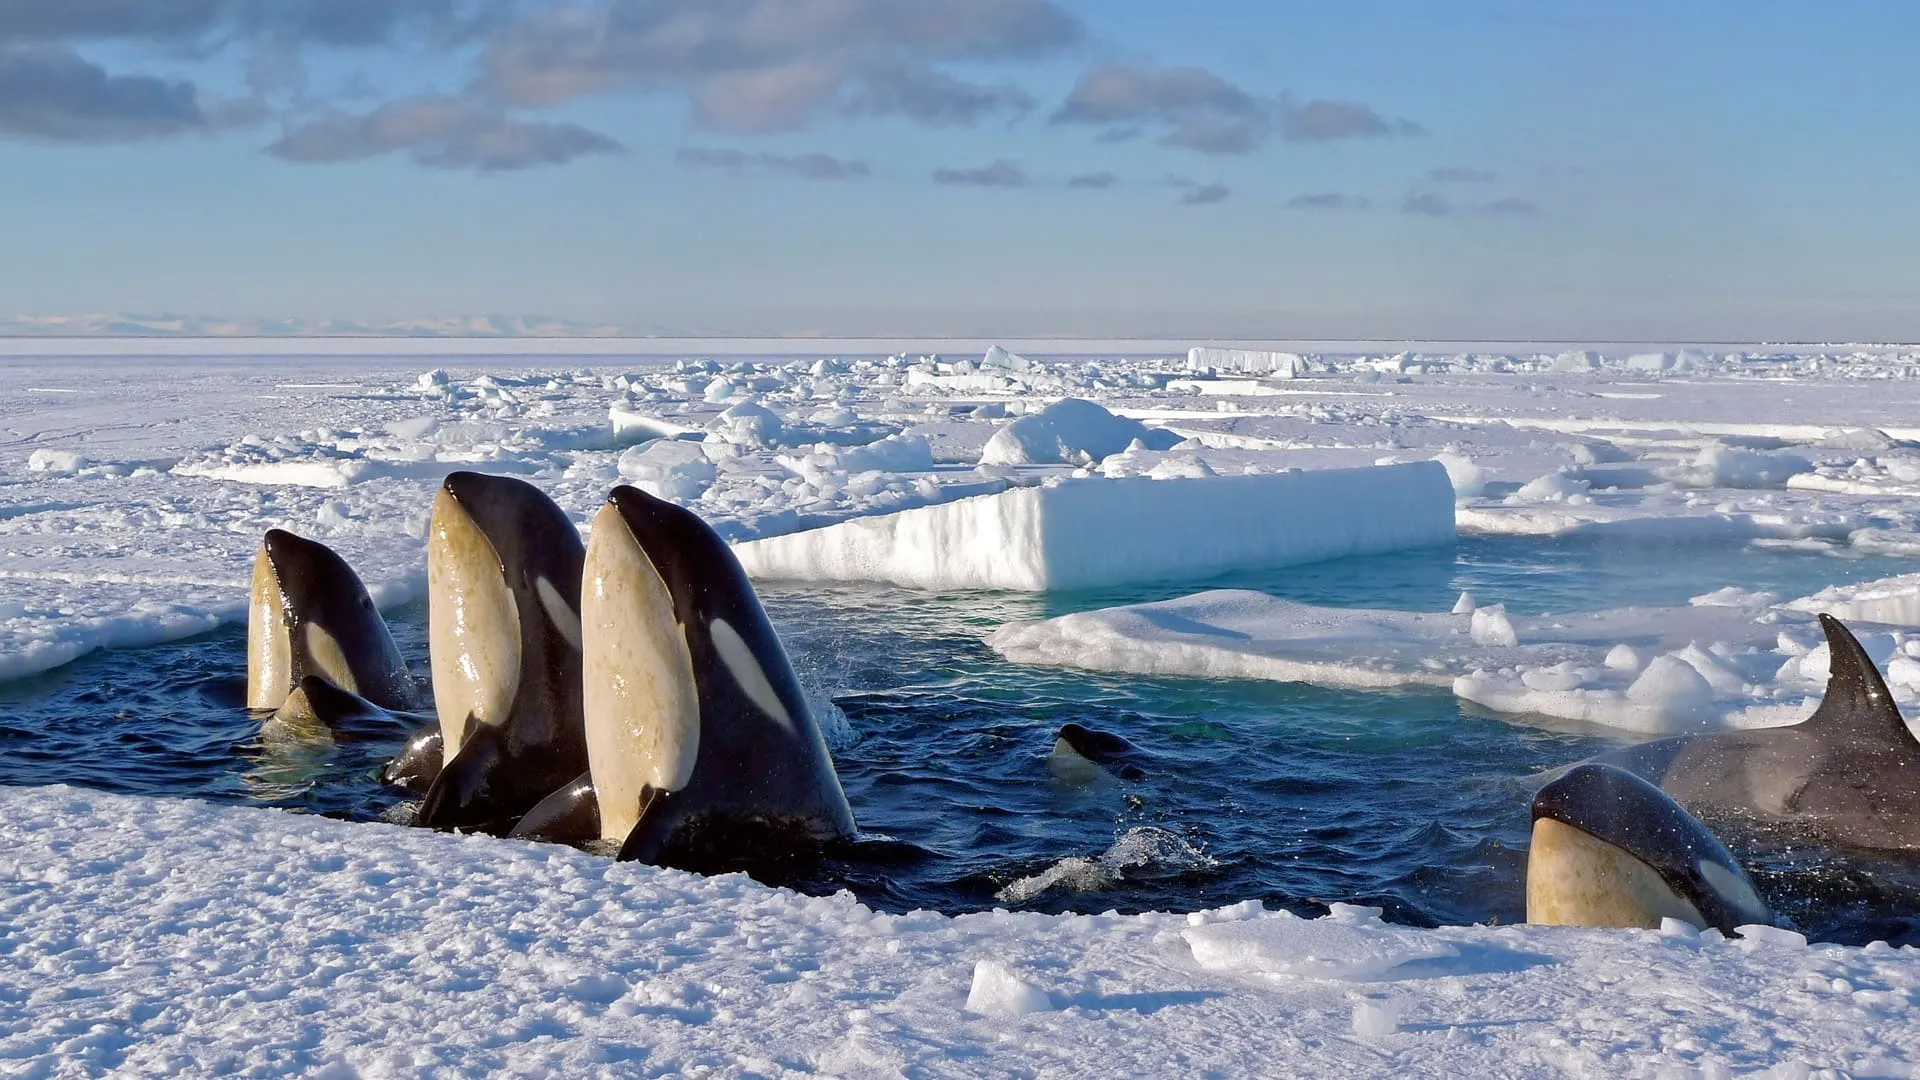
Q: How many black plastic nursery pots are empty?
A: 0